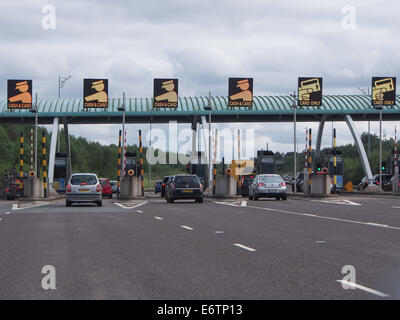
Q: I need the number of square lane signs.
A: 6